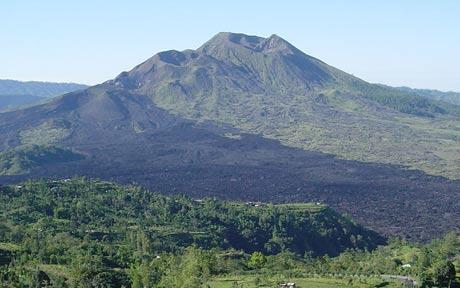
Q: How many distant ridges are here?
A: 2